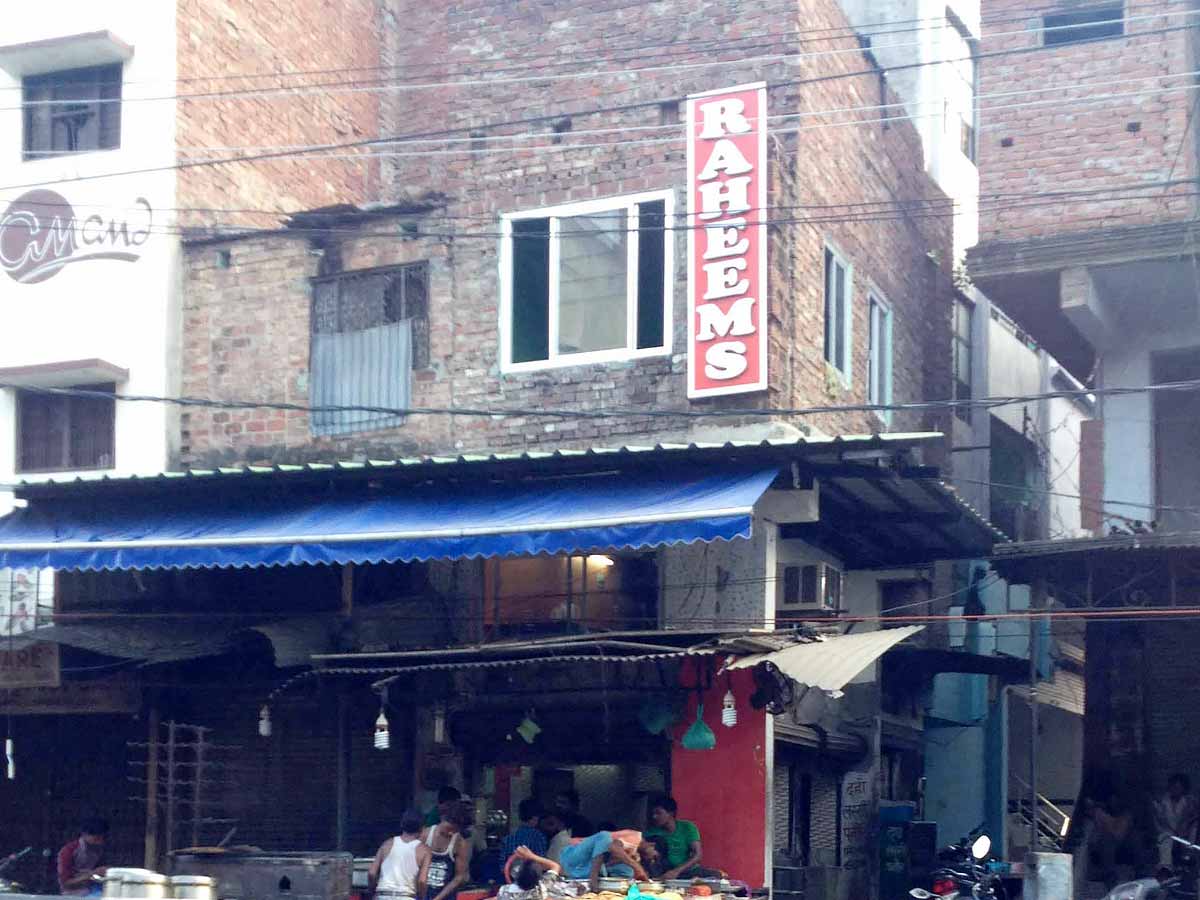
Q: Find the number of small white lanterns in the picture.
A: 3